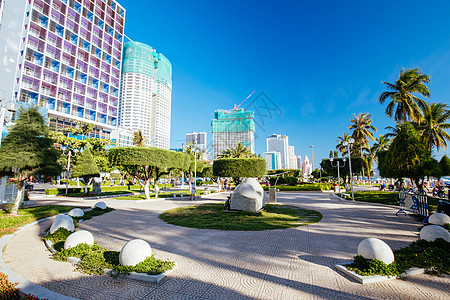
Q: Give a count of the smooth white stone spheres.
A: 8